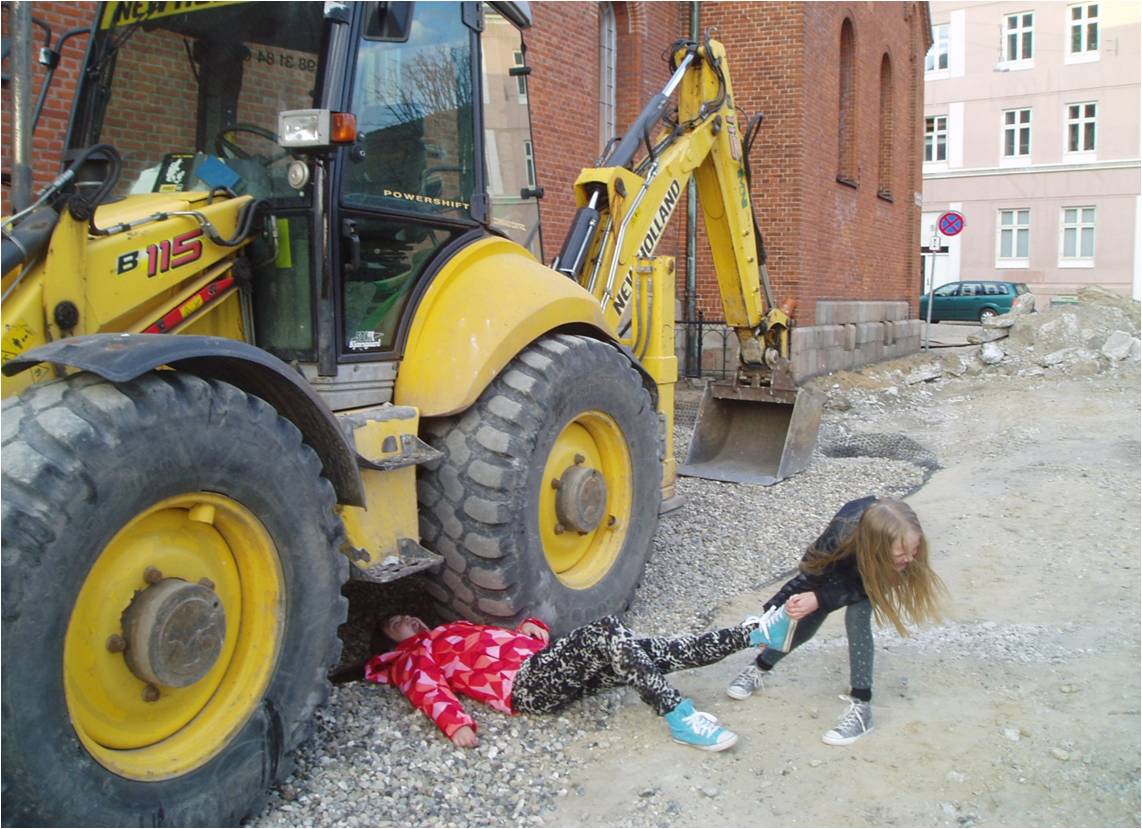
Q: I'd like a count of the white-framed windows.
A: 8